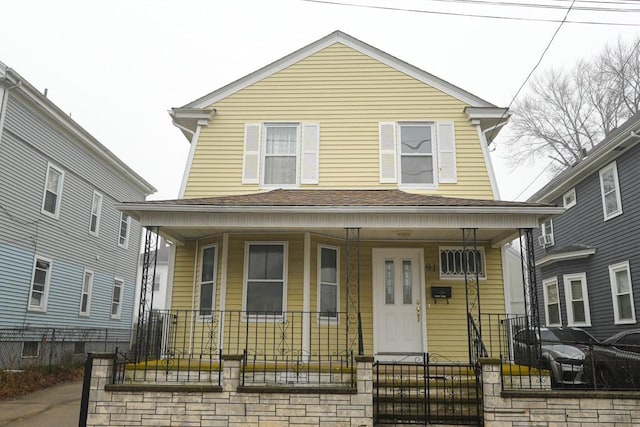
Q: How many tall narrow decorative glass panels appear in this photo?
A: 2